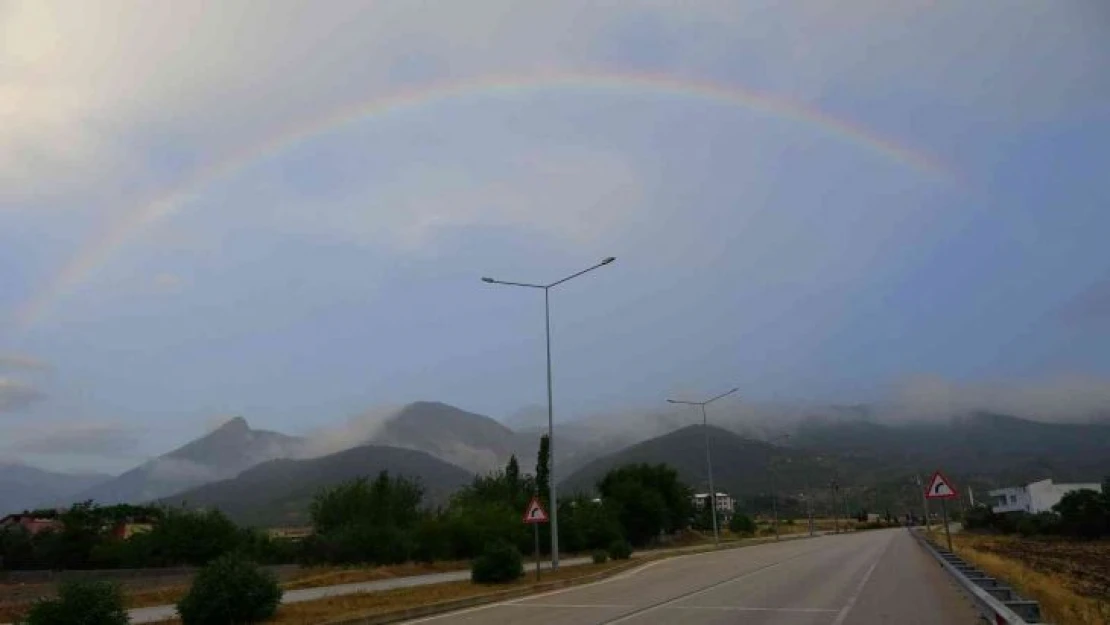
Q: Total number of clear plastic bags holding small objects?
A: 0